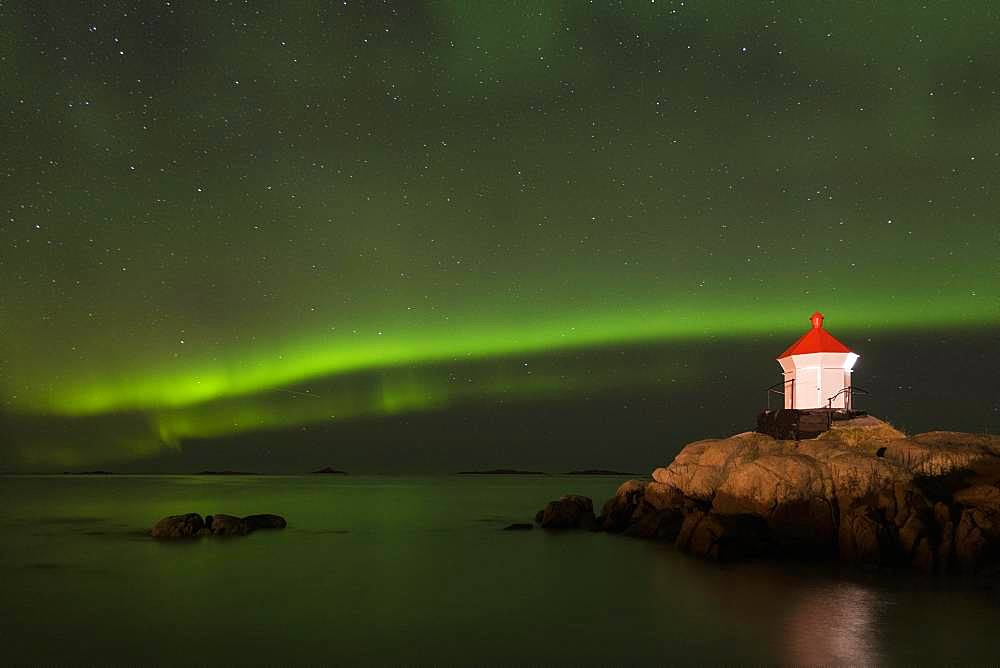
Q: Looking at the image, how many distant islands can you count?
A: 5